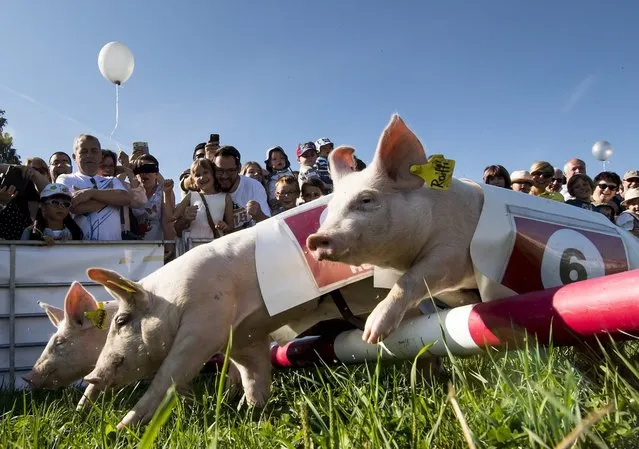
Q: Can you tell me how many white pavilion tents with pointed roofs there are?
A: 0